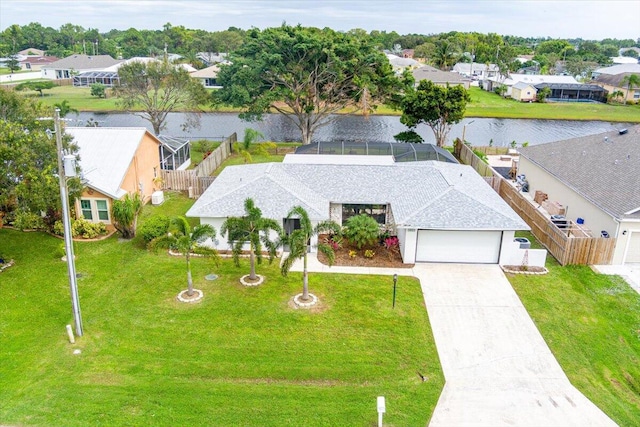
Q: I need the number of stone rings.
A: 3